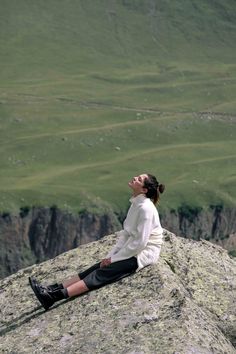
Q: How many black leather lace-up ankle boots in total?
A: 2